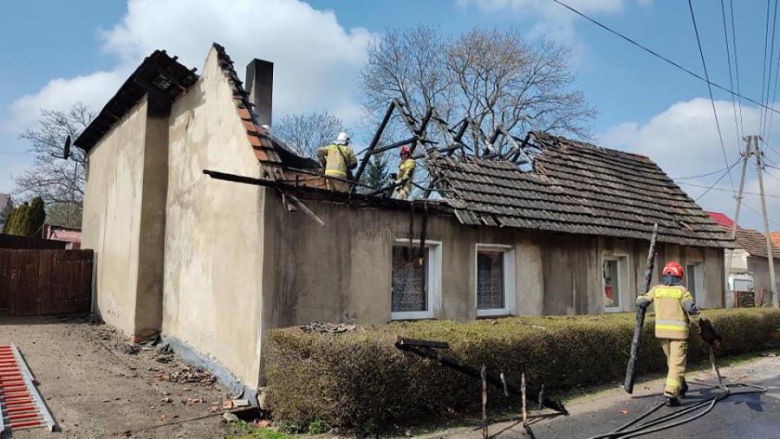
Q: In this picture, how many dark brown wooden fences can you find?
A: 1